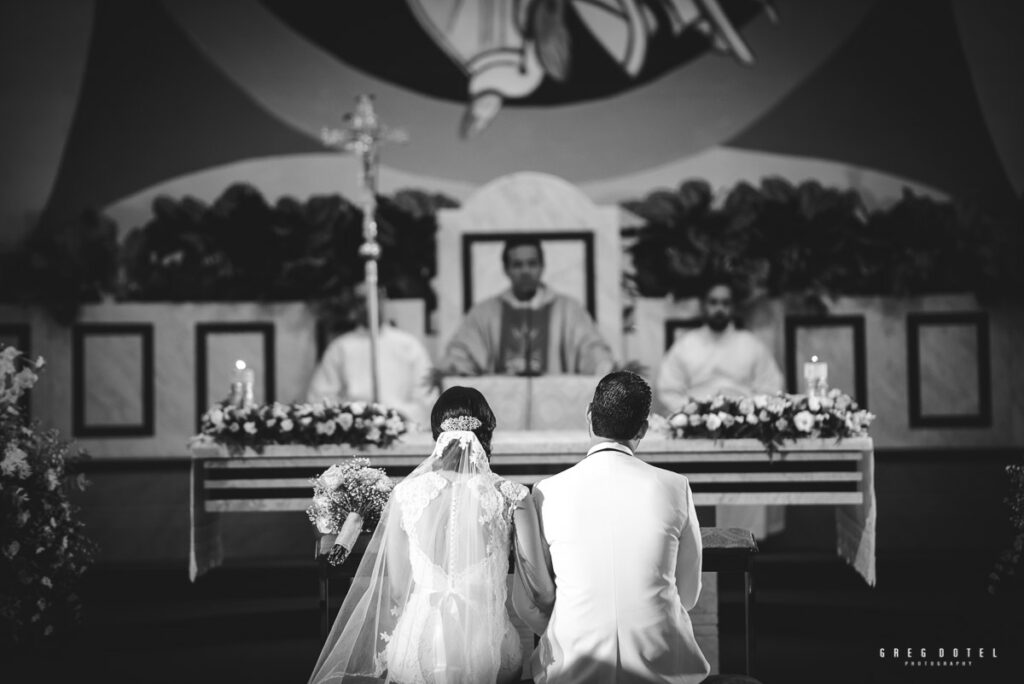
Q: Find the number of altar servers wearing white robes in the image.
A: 2